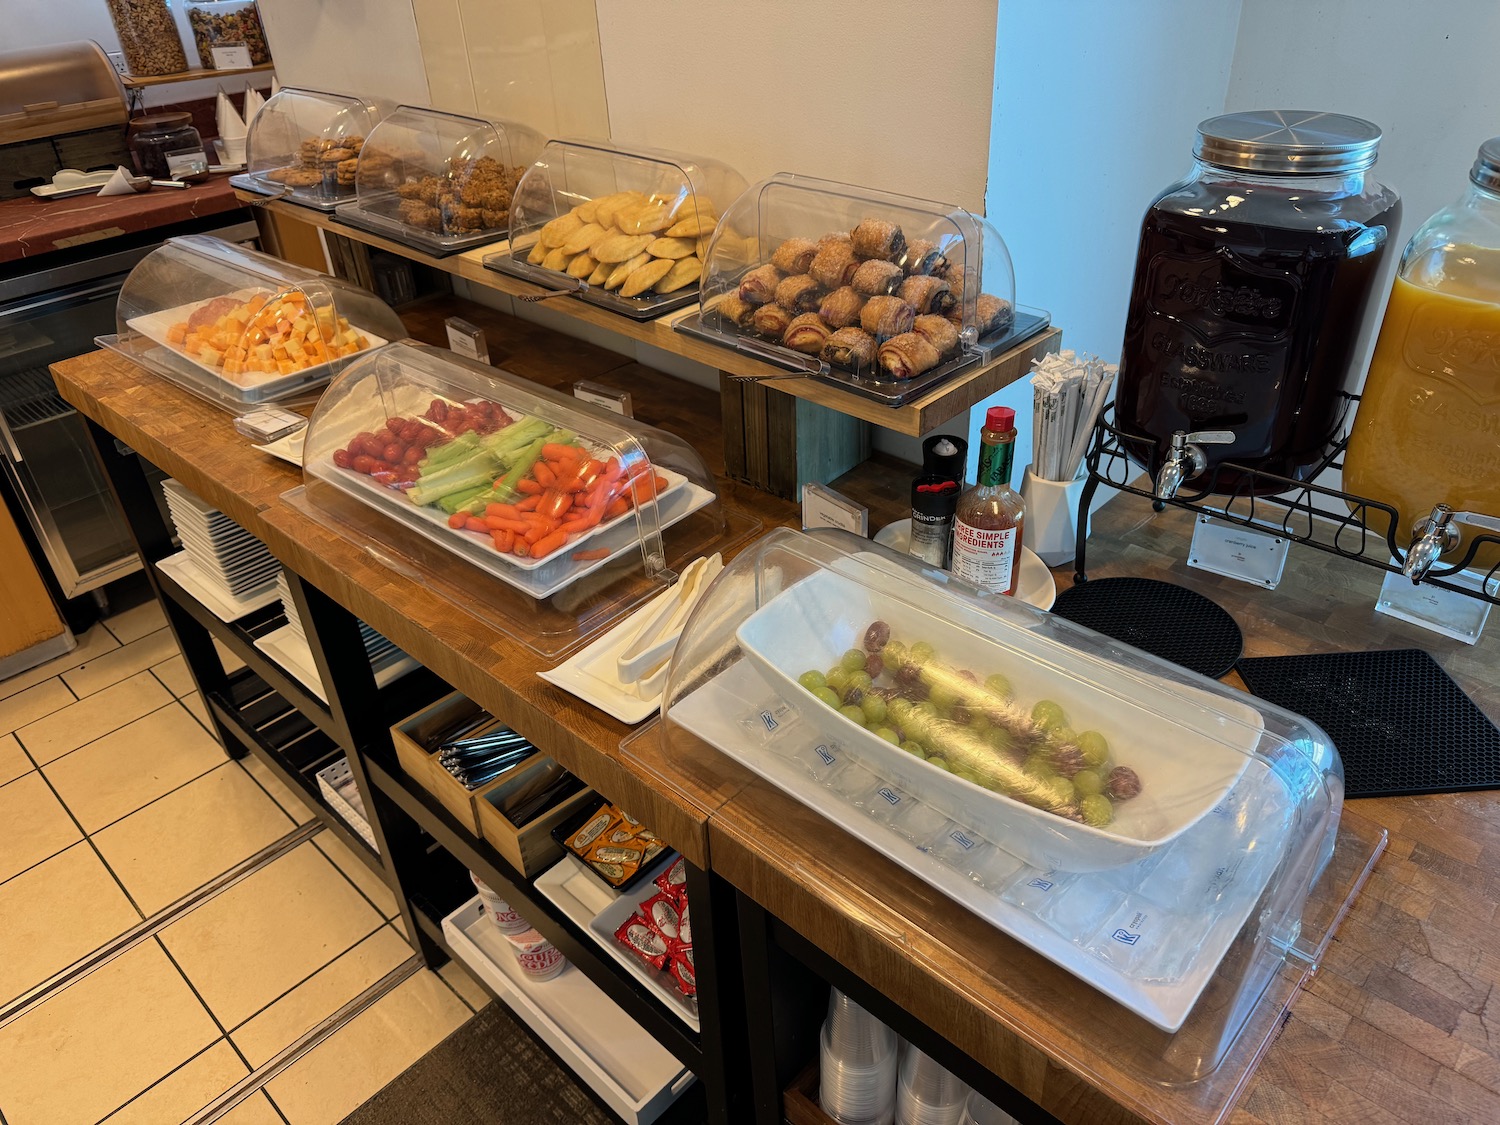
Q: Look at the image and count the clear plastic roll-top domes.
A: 7